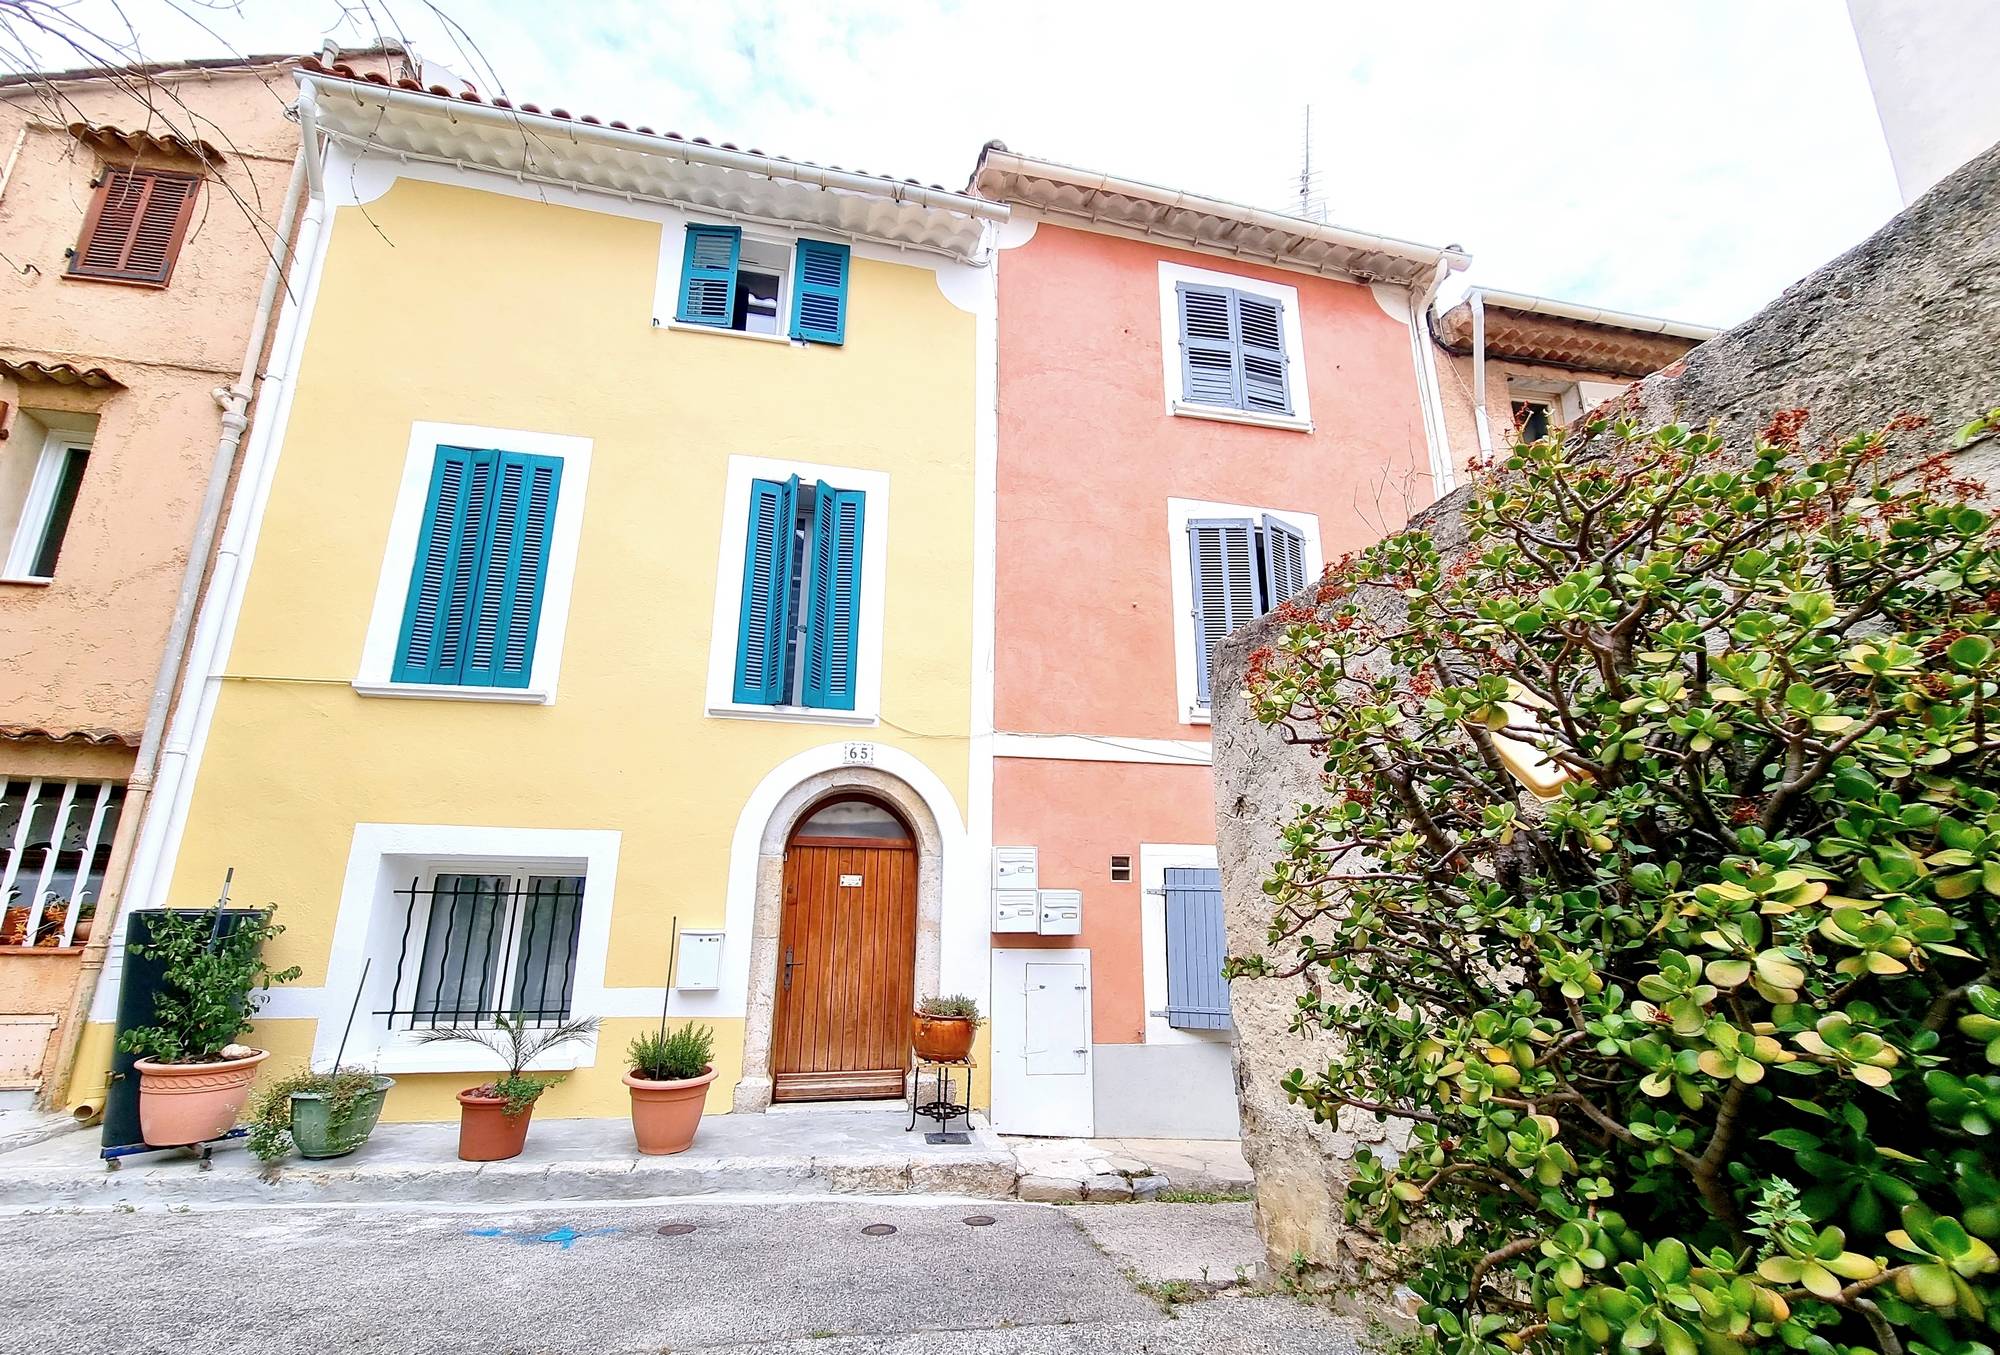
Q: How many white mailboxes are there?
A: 4